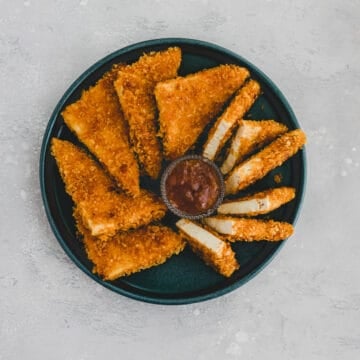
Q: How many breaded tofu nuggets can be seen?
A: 11